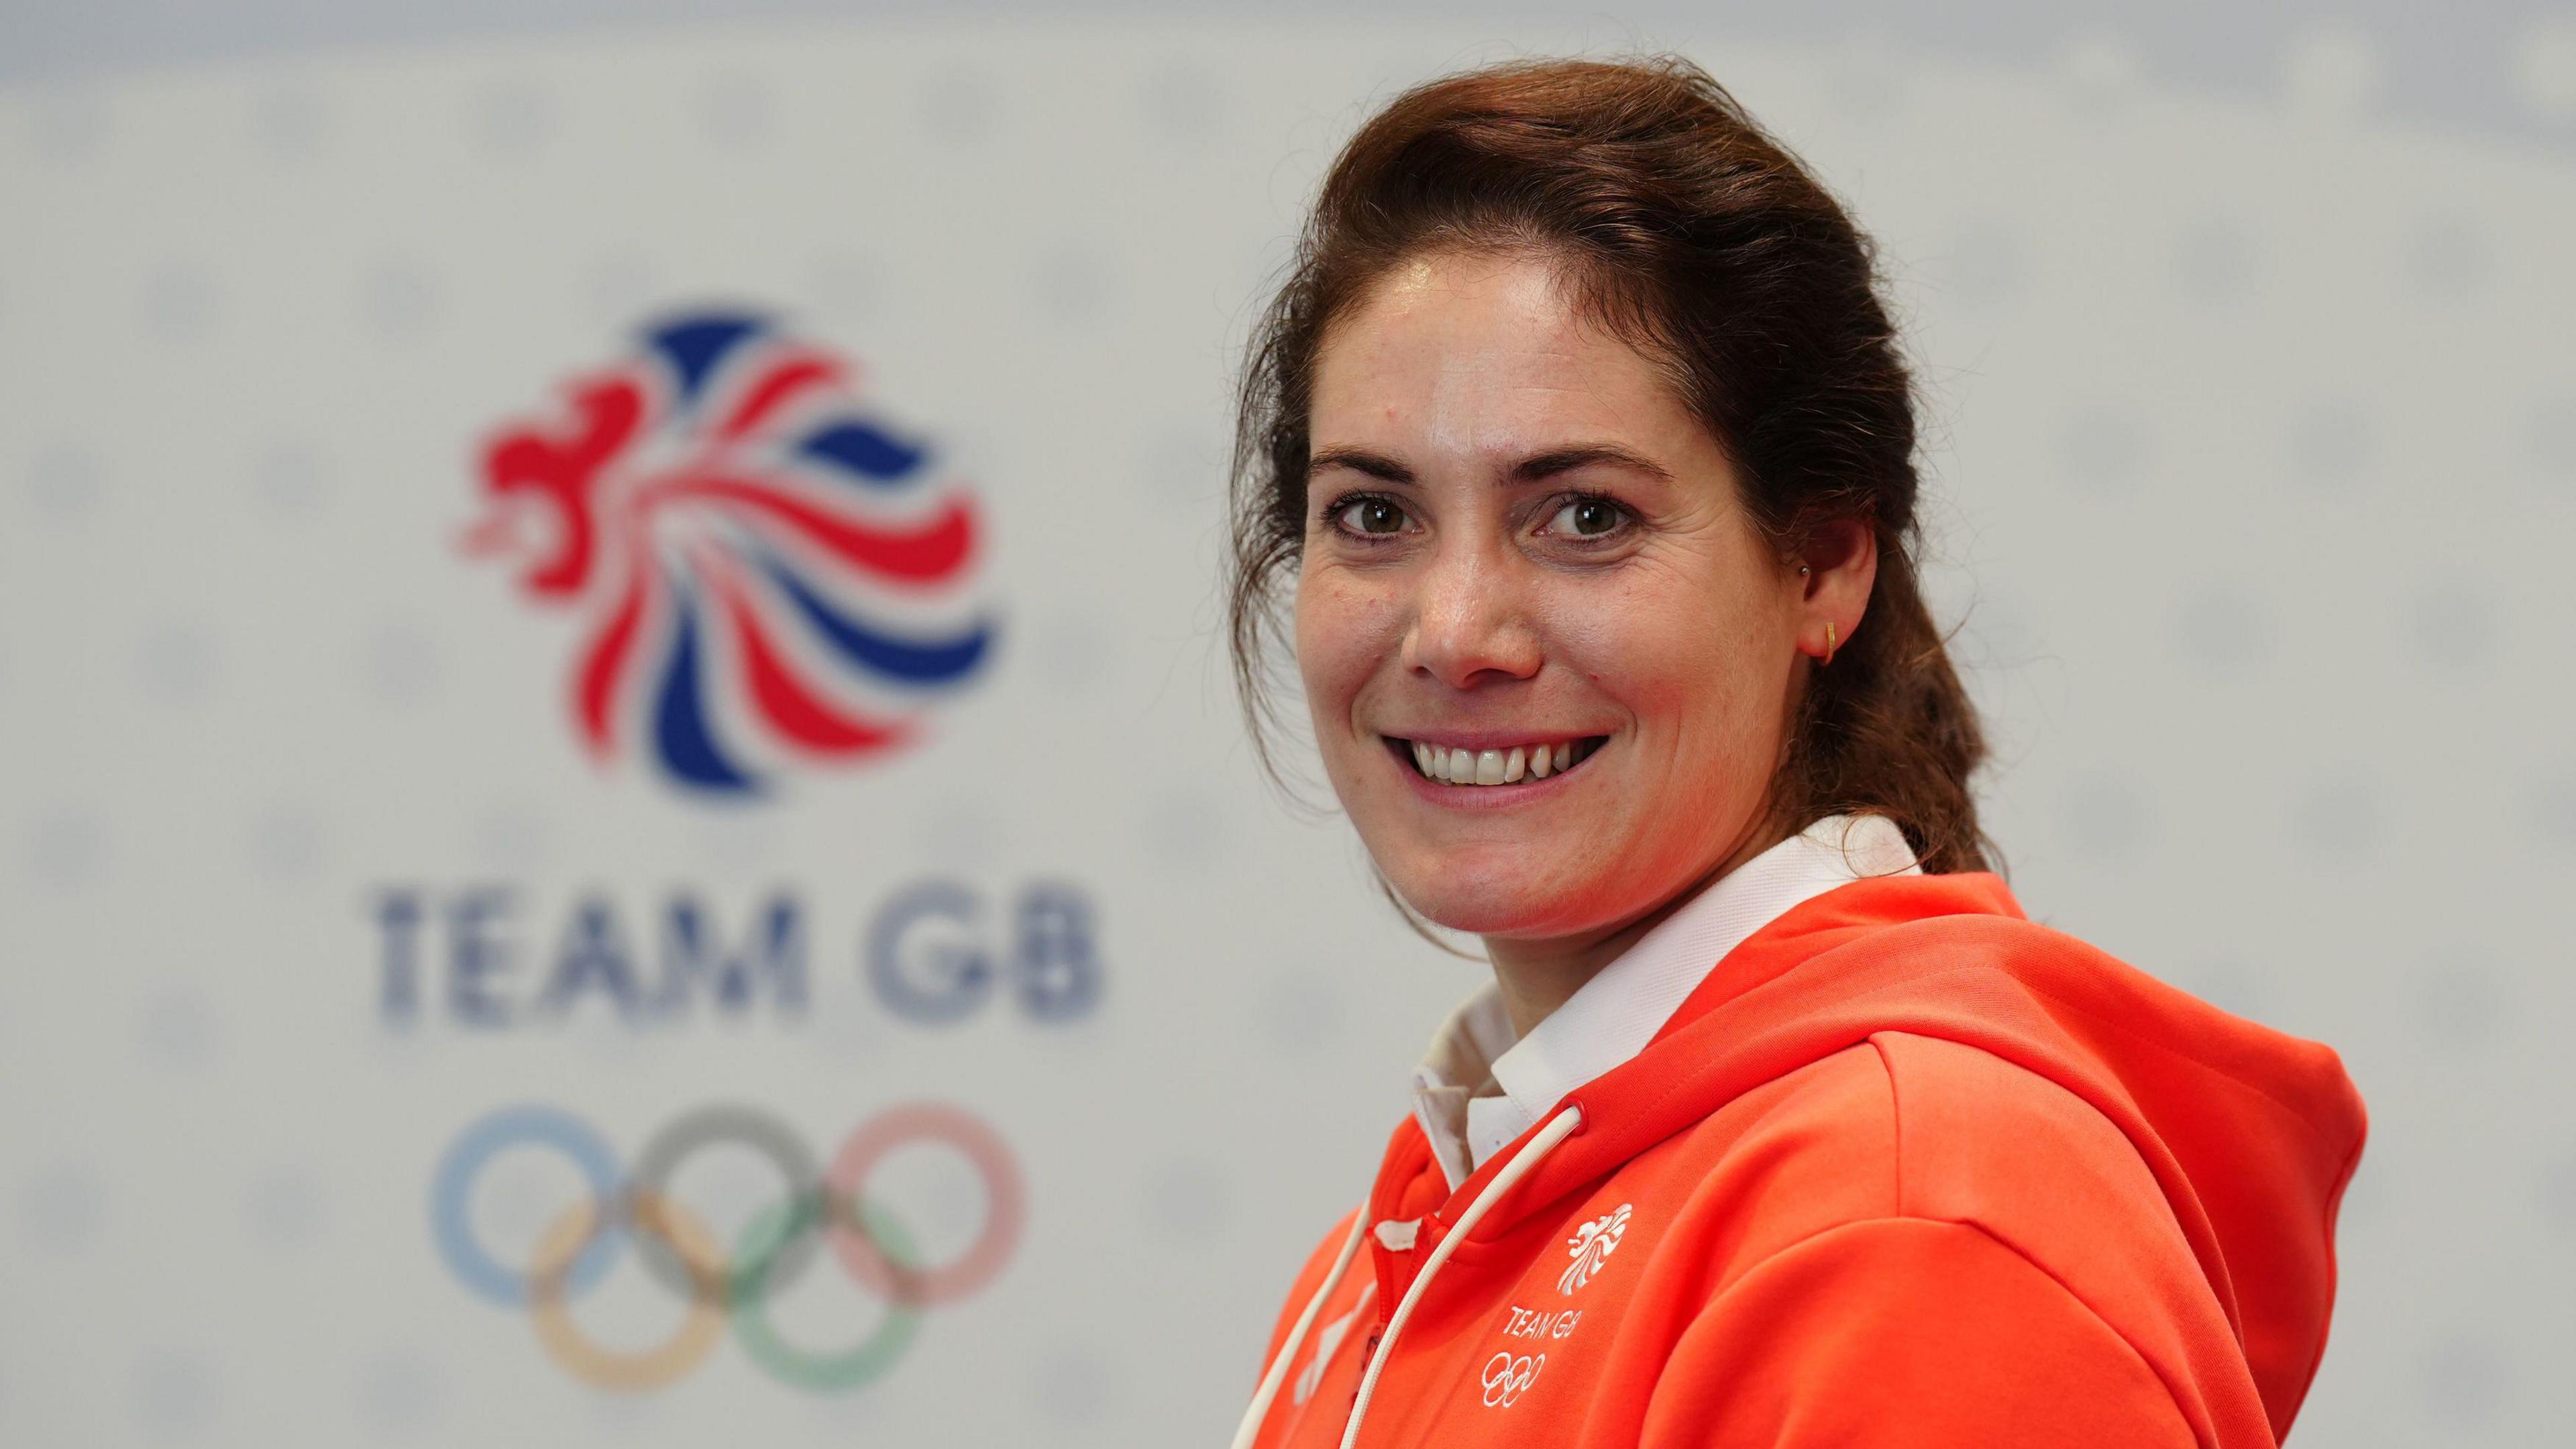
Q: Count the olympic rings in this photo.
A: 10